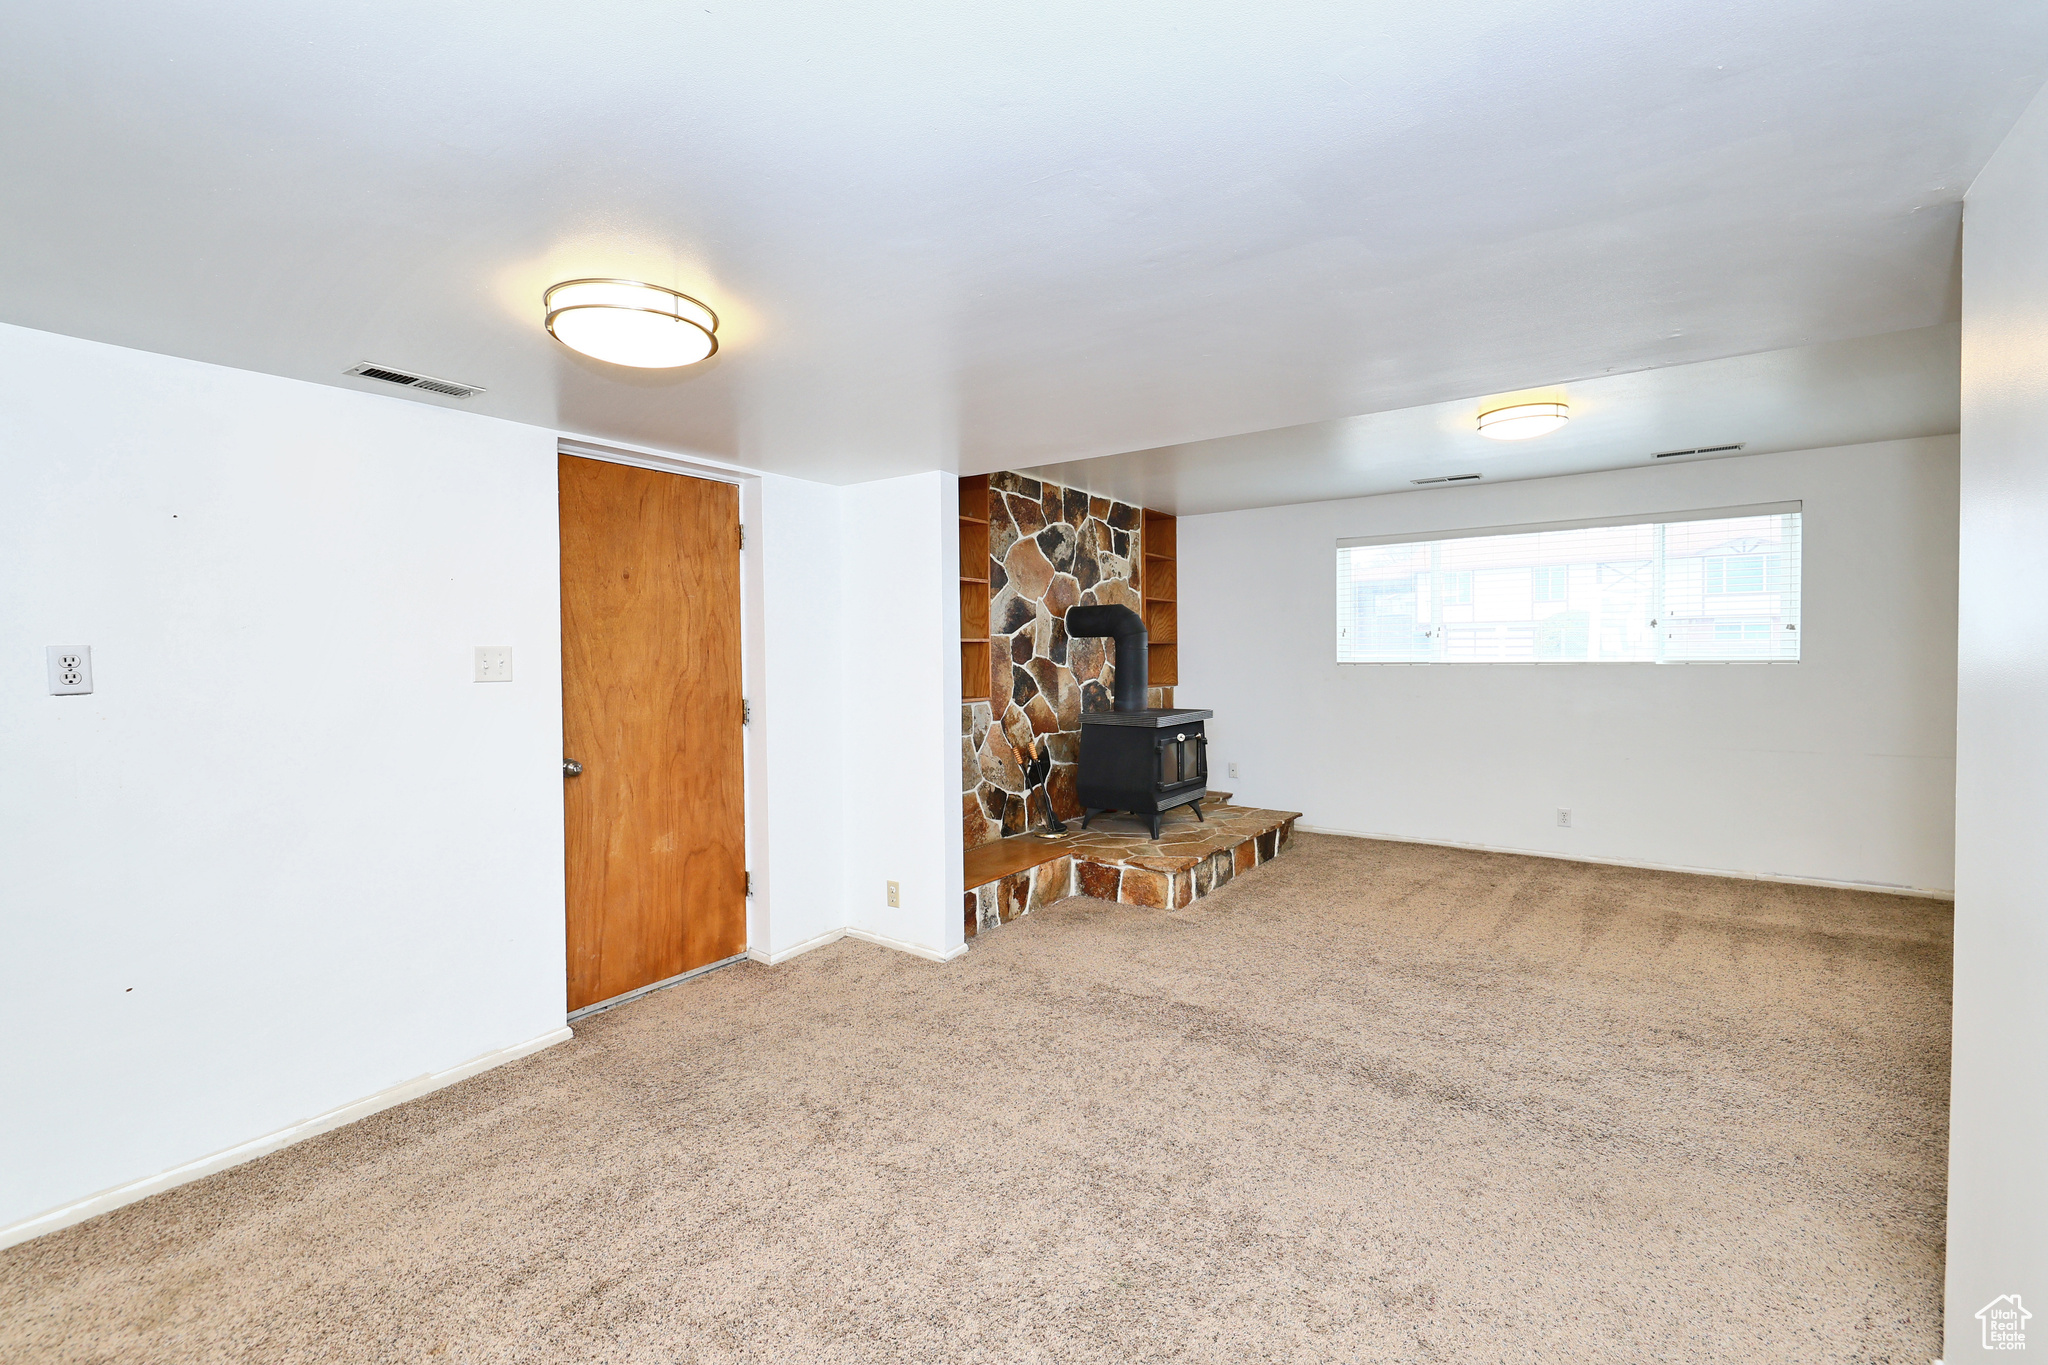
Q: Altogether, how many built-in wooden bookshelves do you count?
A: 2